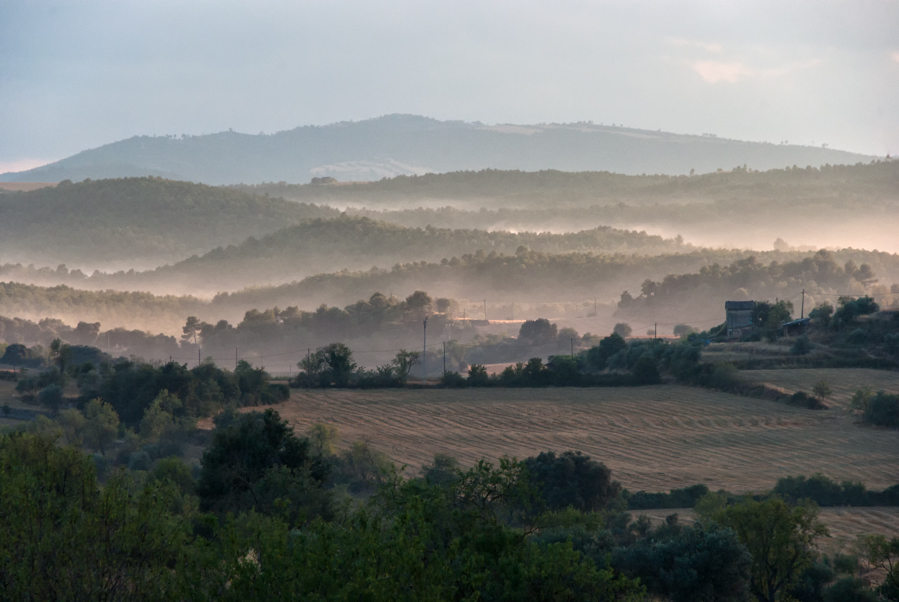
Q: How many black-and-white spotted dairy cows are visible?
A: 0